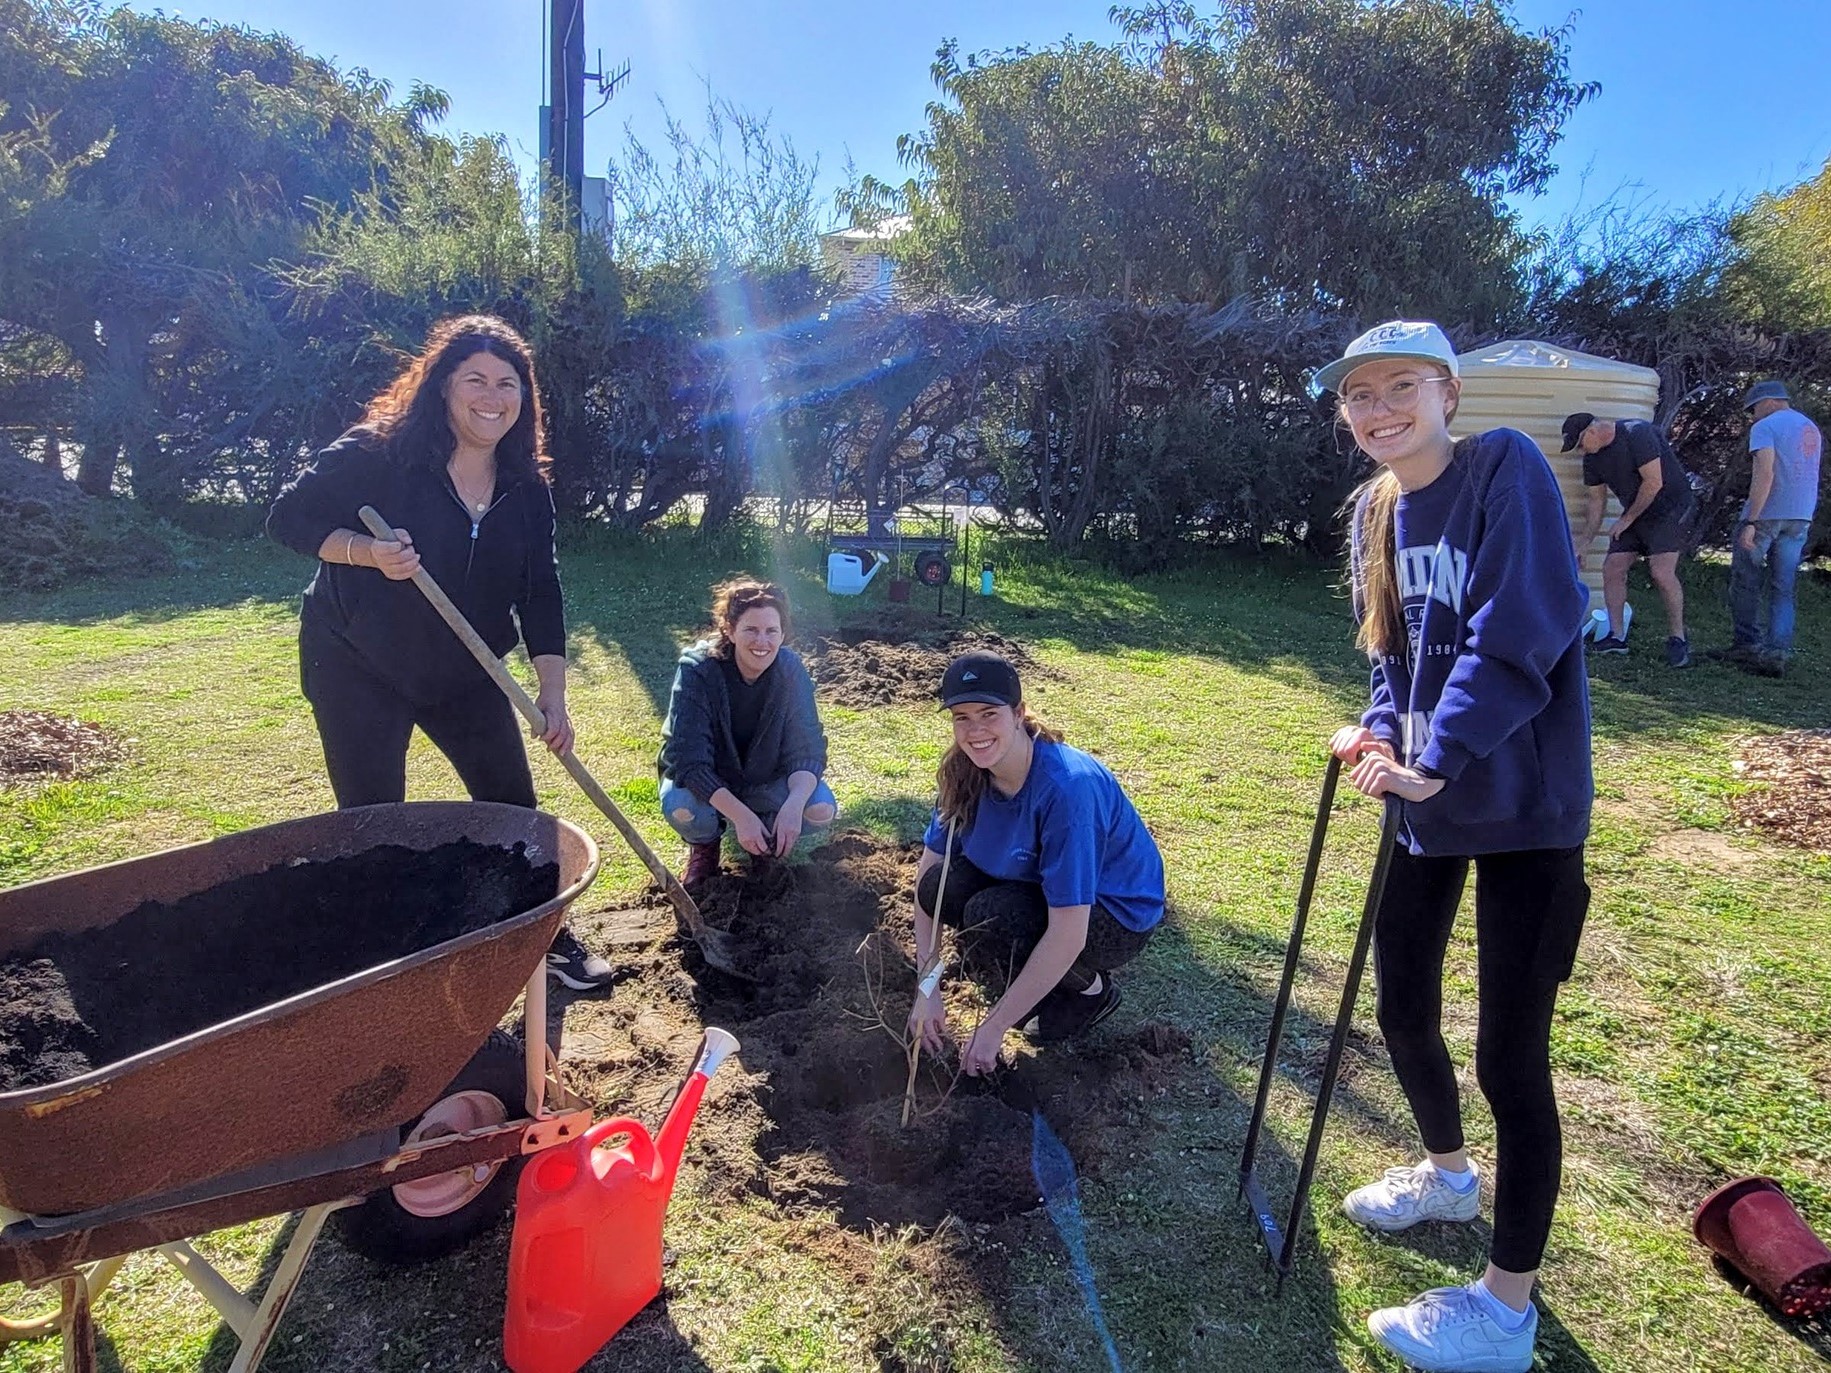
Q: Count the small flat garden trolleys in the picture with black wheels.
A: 1